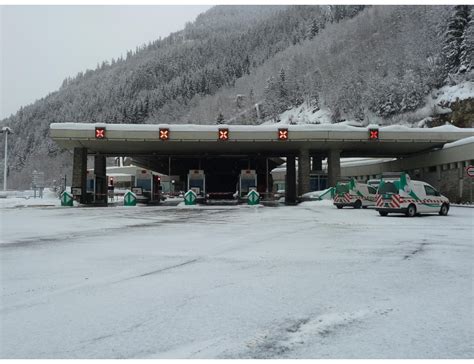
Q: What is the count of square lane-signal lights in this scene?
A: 5